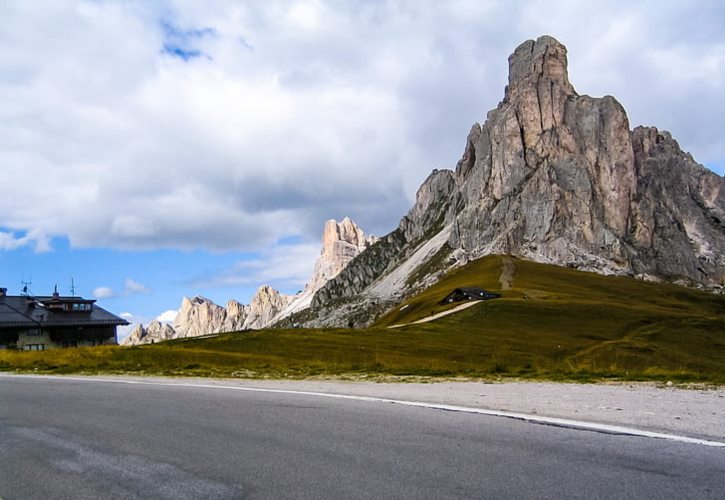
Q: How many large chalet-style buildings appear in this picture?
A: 1